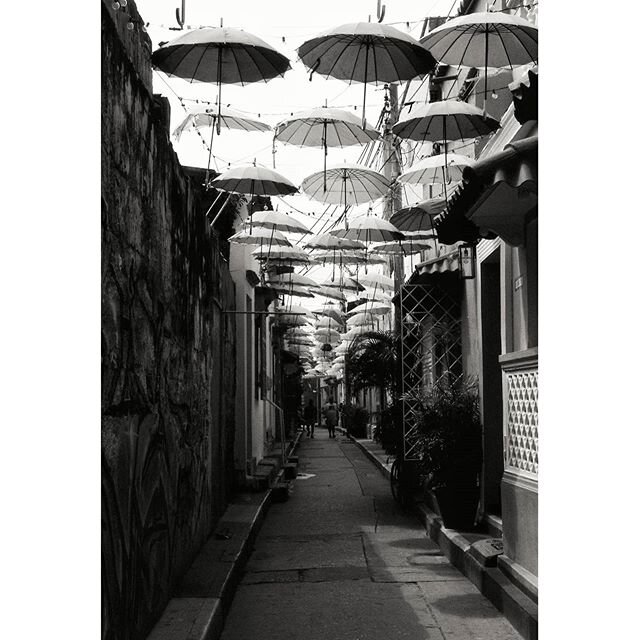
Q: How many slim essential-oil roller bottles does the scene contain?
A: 0